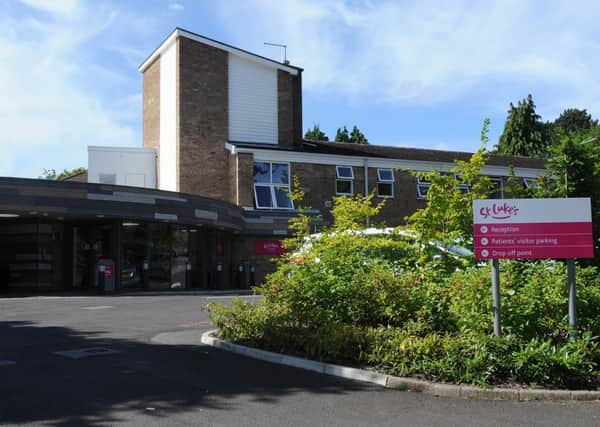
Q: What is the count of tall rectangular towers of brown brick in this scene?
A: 1